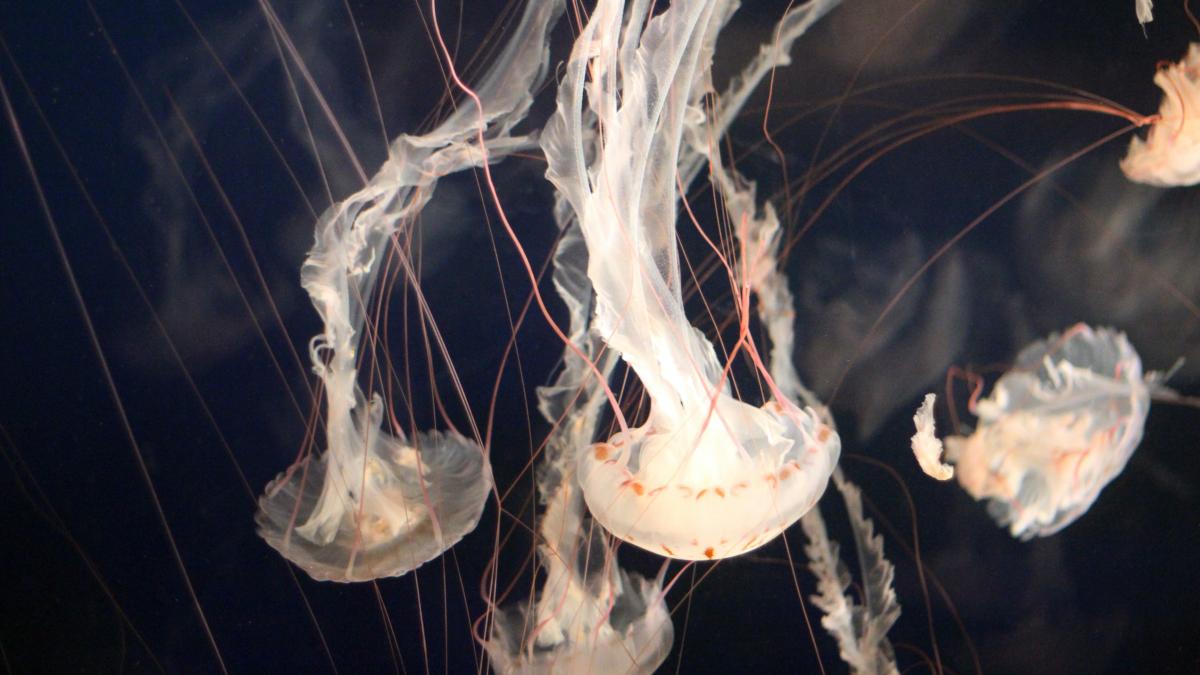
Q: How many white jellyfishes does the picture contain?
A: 5